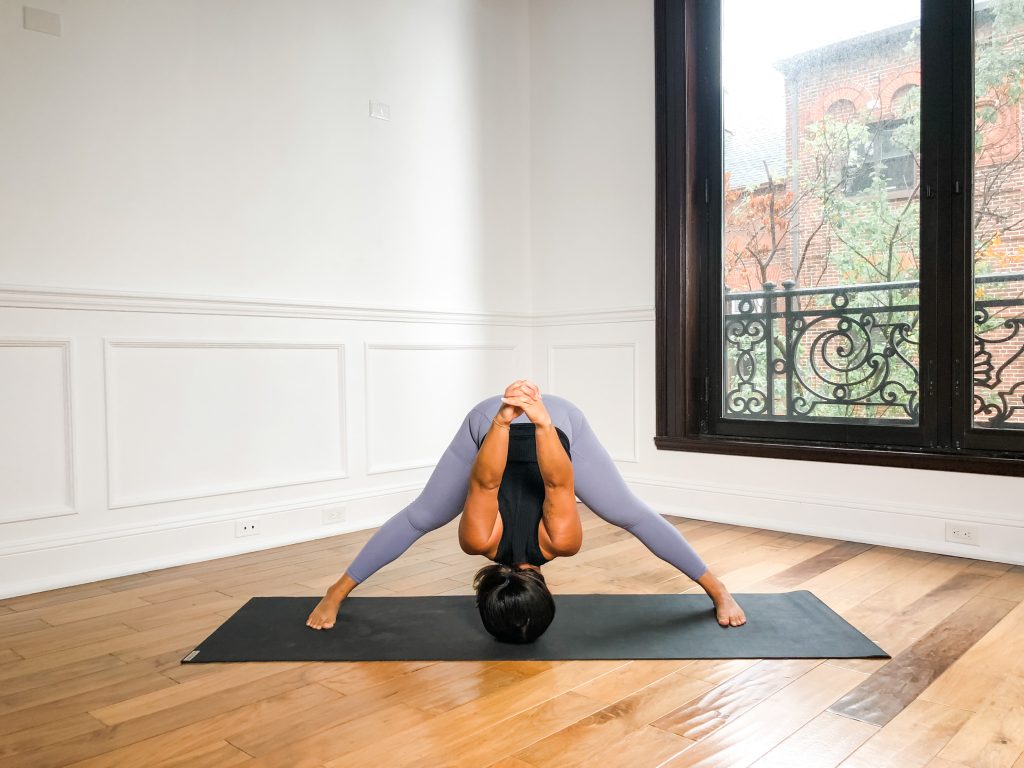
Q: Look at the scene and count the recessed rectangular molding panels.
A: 4